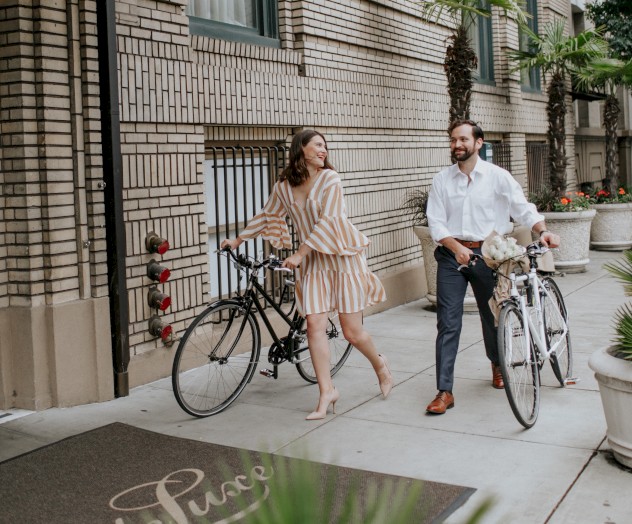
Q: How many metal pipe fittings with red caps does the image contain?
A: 4